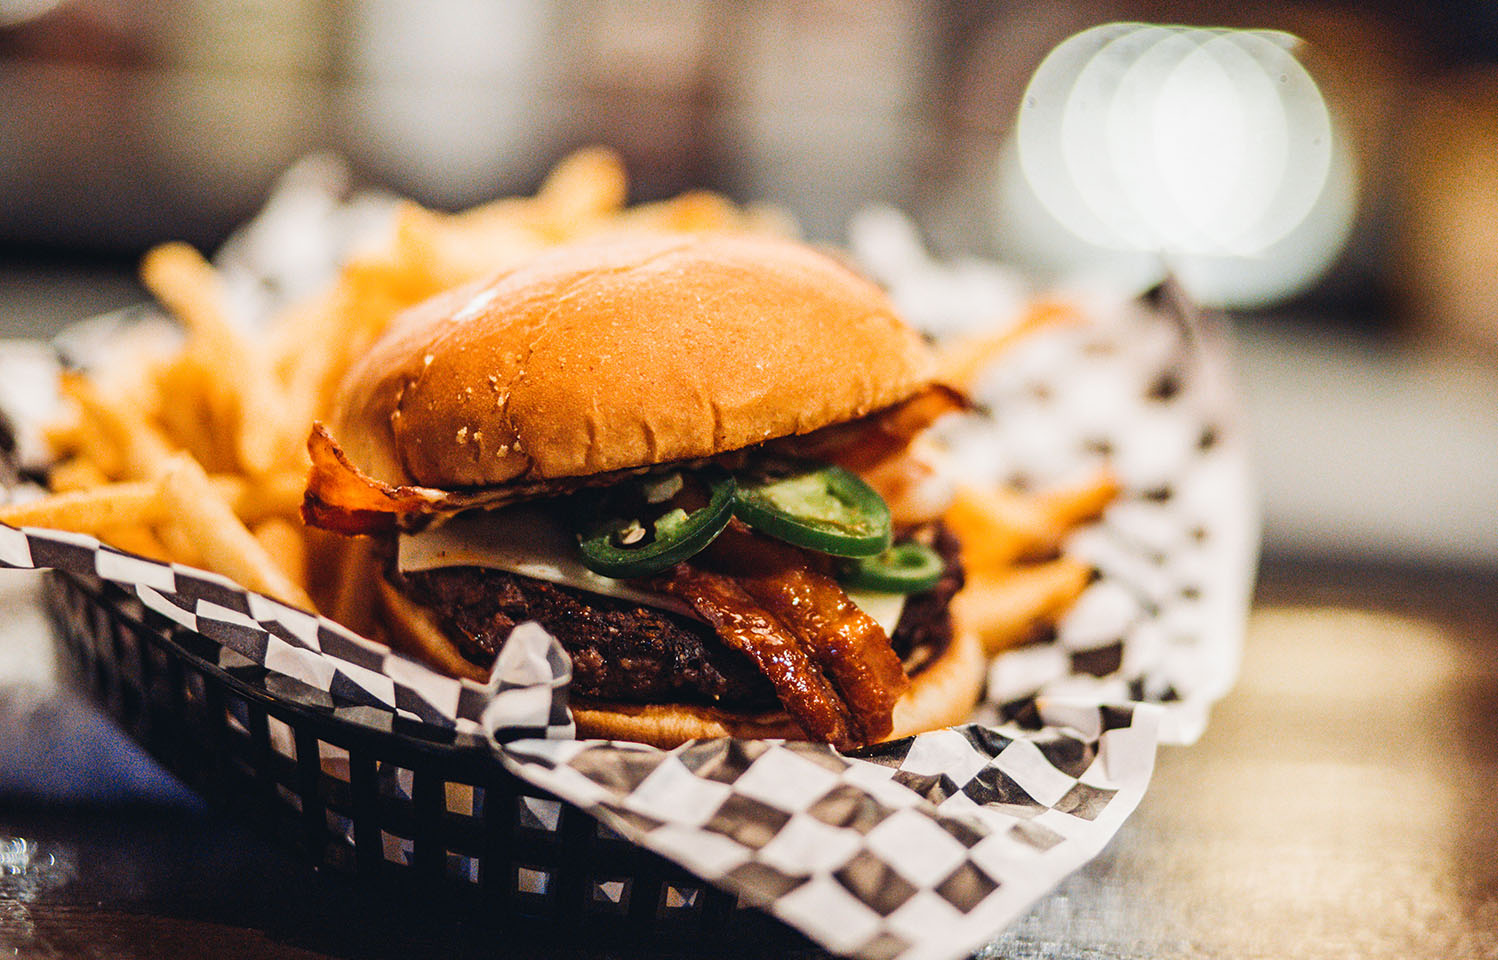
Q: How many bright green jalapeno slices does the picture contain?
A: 3